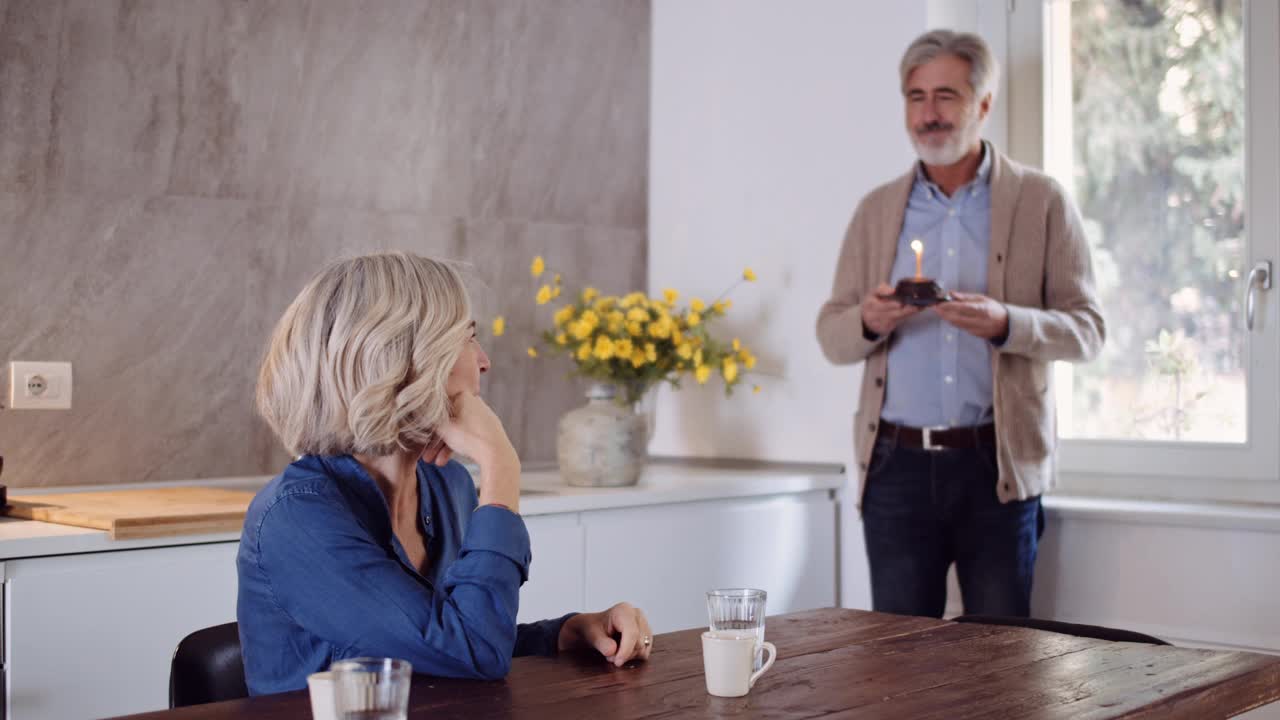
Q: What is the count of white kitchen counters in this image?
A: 1